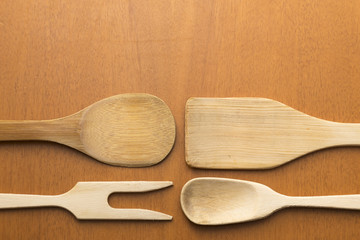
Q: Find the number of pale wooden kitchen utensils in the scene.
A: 4